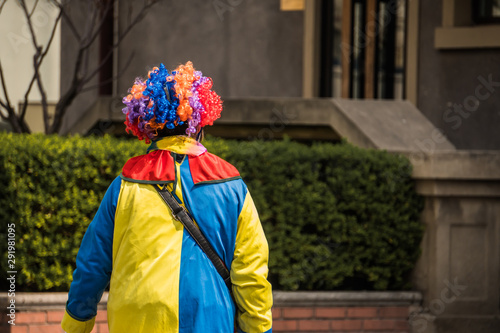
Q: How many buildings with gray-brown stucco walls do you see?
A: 1